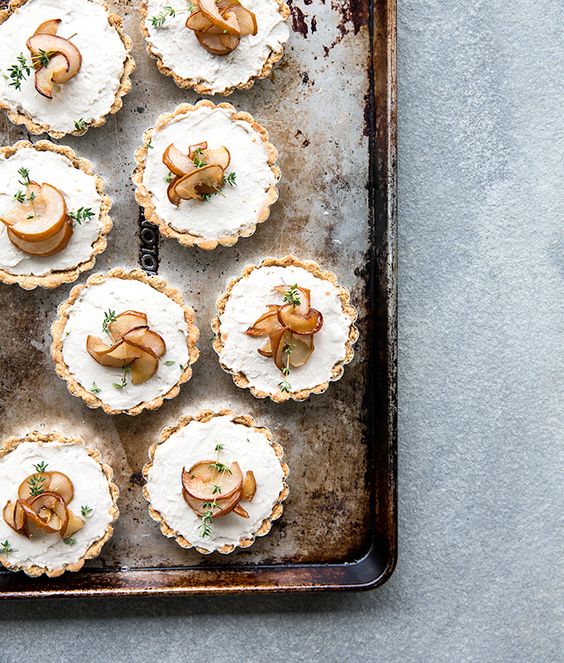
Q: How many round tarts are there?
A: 8